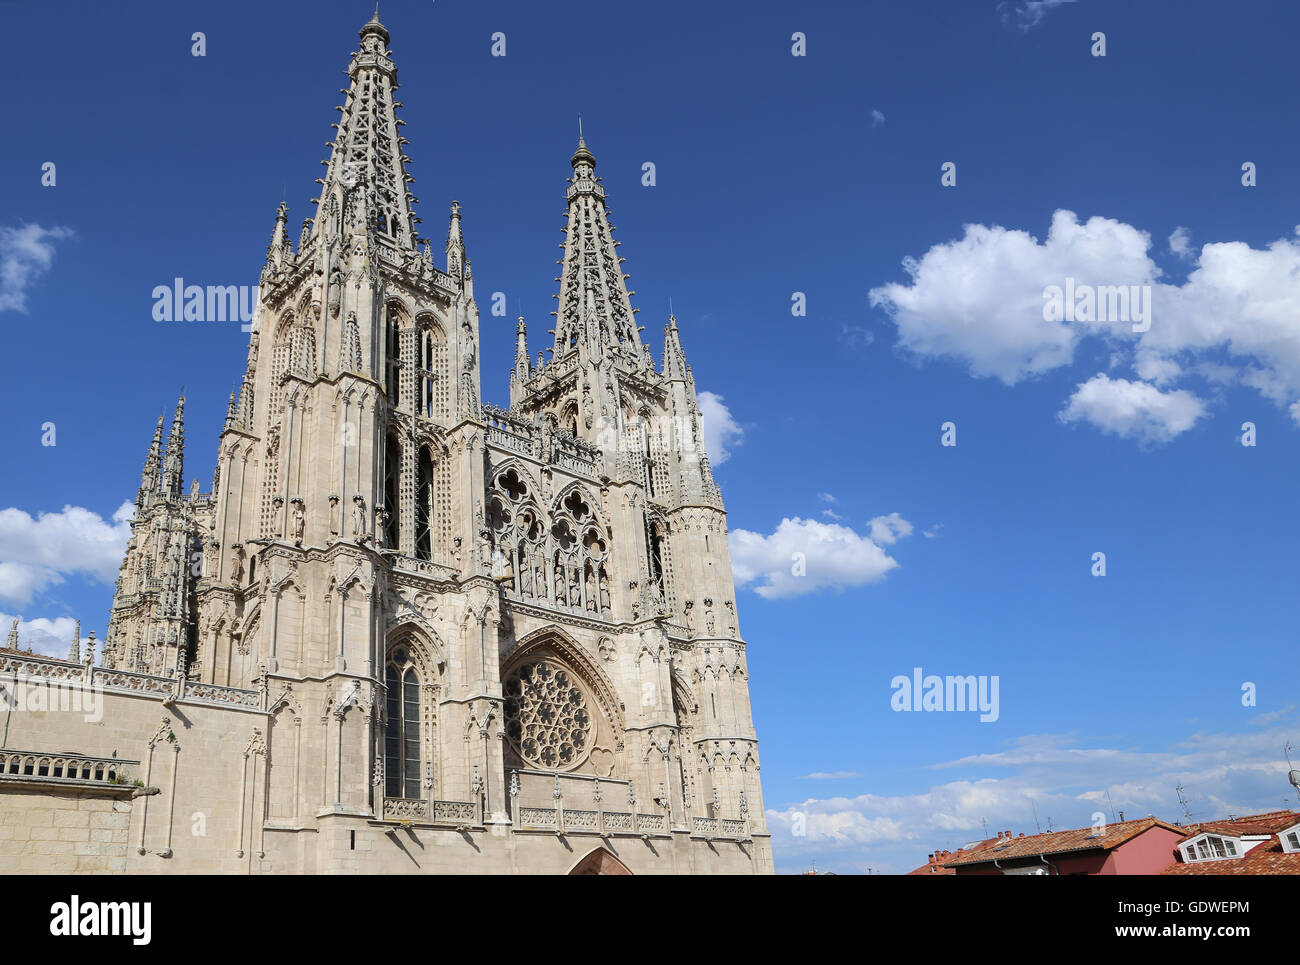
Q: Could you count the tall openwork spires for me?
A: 2